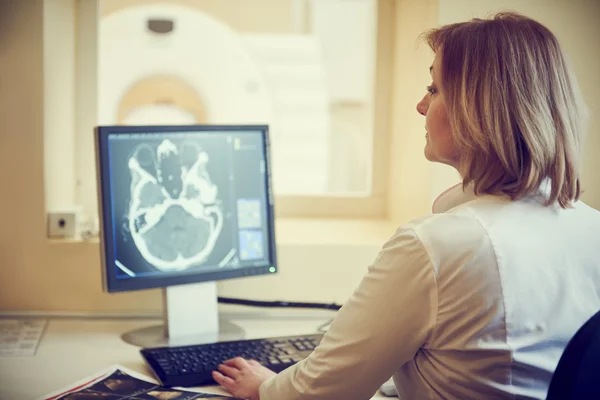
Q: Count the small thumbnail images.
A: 2